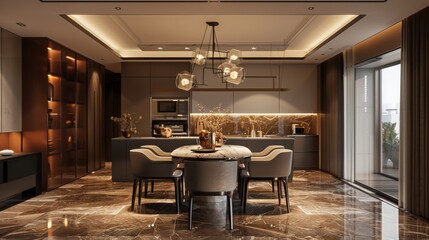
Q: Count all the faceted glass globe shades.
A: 5